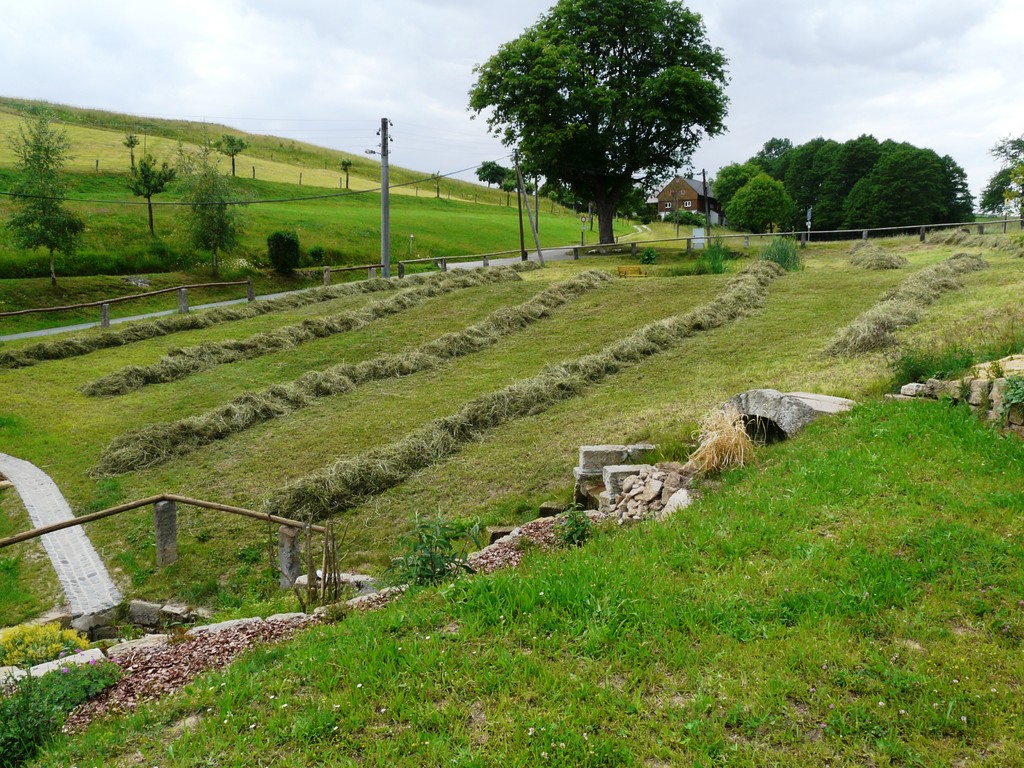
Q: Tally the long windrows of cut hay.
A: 5